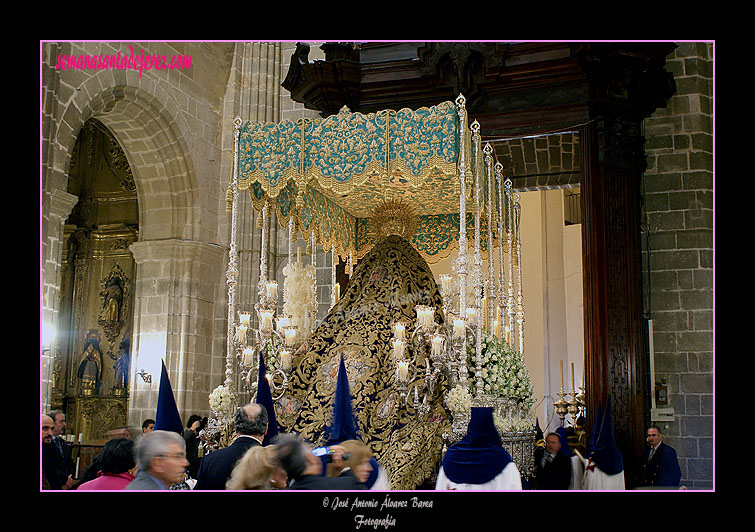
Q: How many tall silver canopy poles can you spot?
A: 12